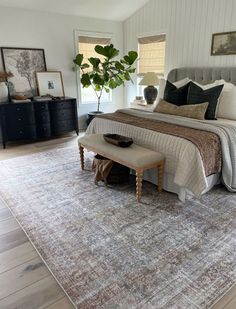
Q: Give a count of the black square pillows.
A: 2